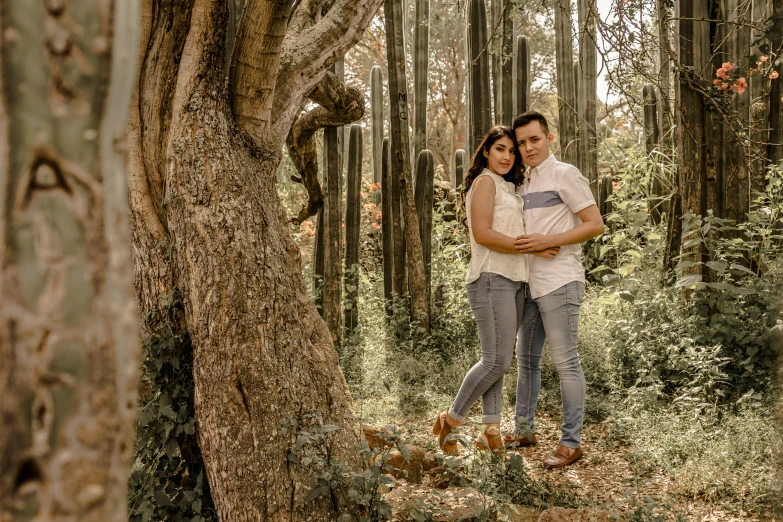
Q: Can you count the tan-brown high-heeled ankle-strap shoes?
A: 2